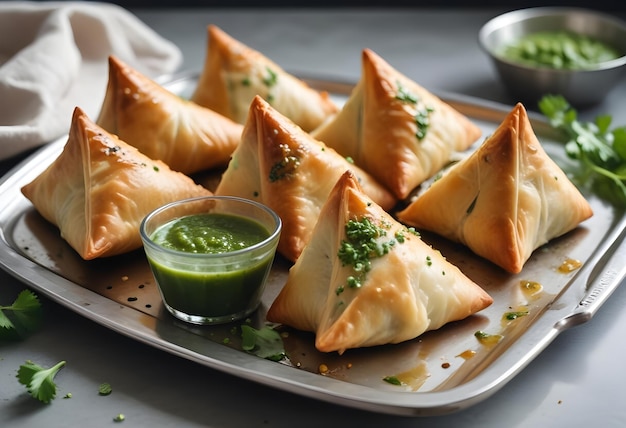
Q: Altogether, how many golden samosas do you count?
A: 7